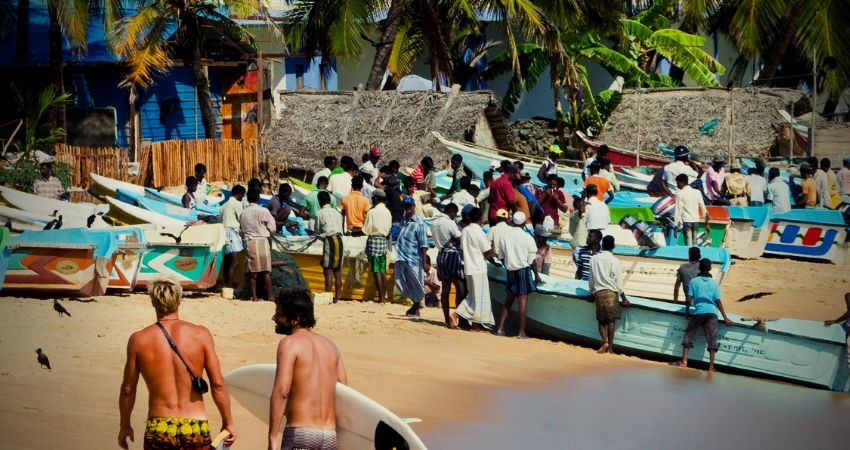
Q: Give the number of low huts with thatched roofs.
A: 2